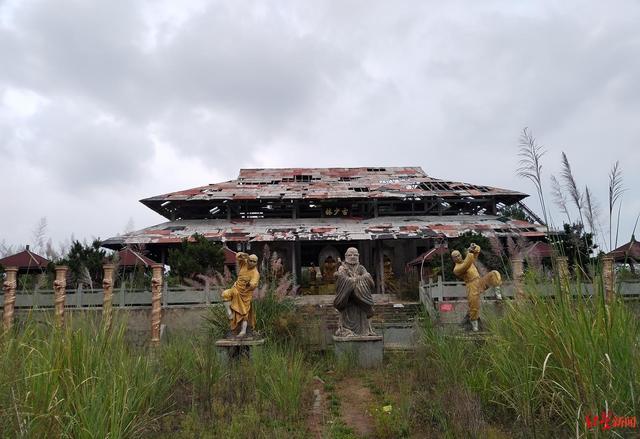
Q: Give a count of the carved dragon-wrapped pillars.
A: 7